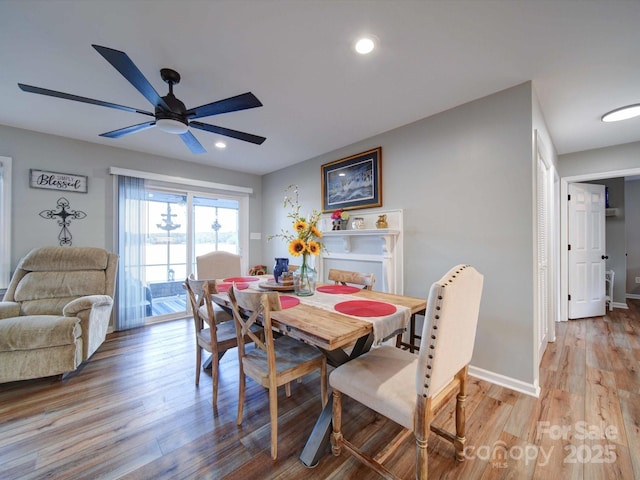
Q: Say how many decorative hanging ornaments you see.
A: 2